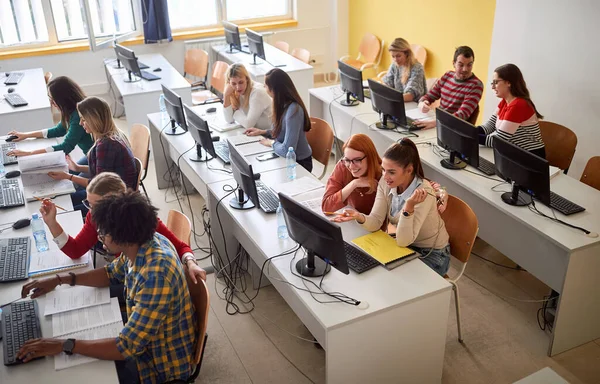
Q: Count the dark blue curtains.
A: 1